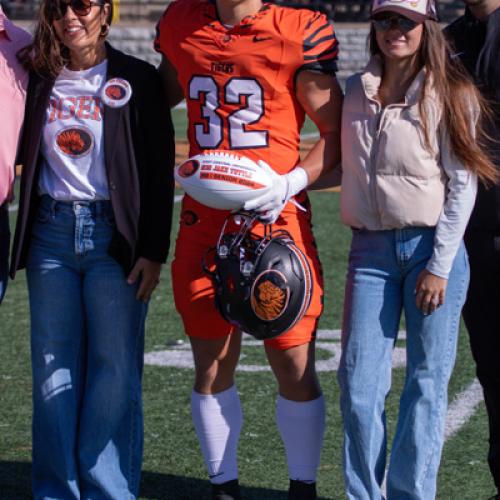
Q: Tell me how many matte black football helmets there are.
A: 1